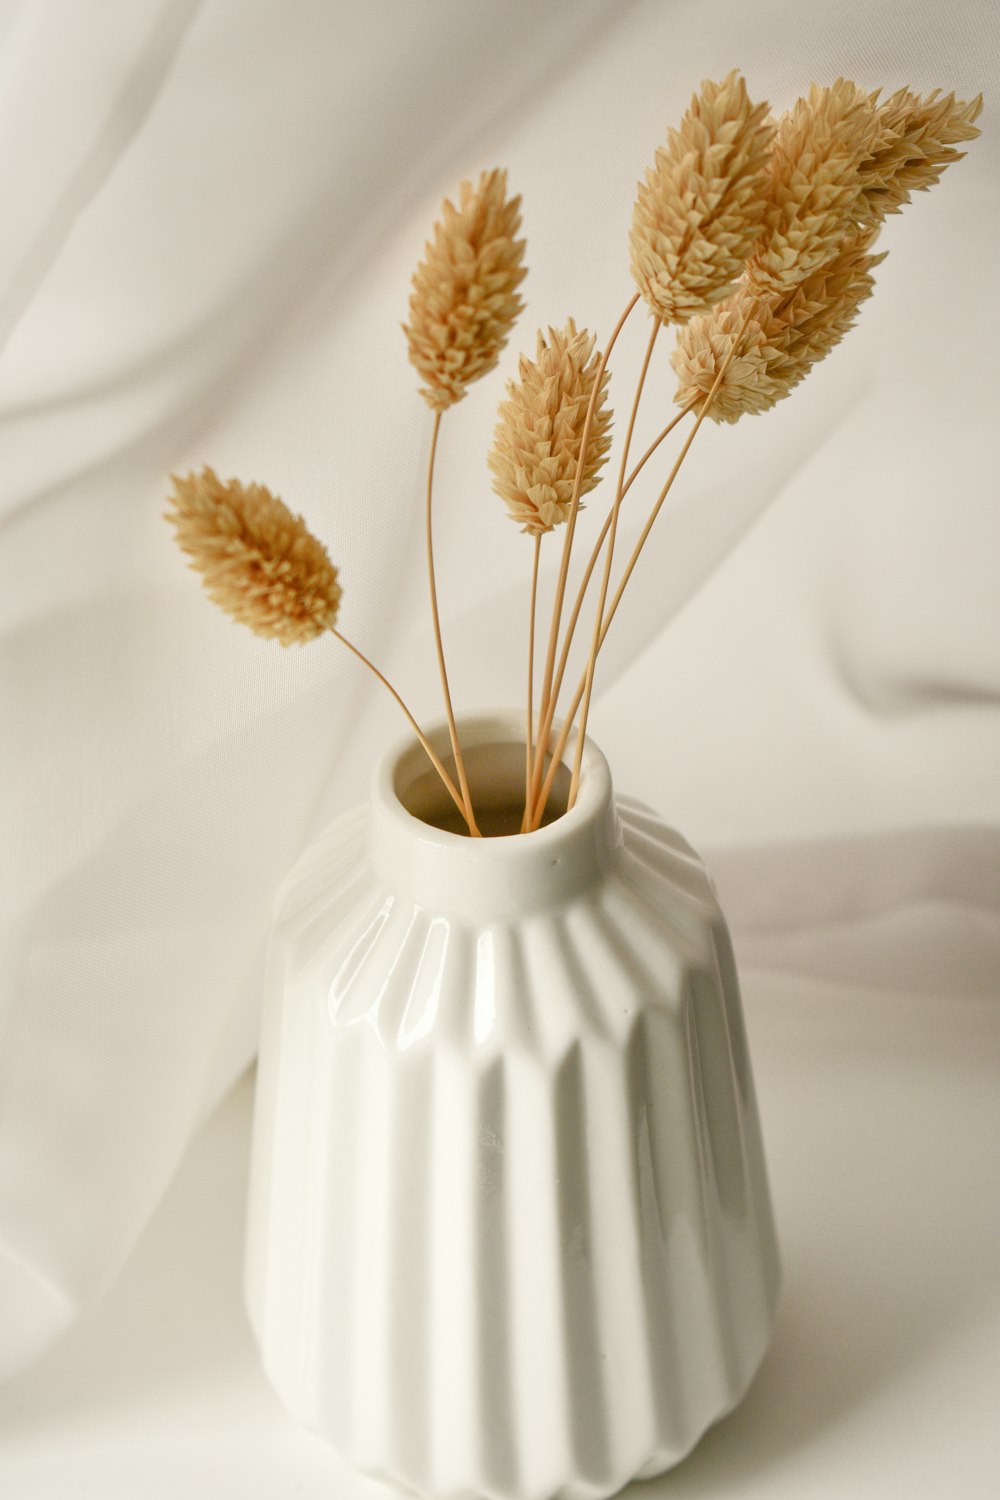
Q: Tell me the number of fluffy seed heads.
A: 7